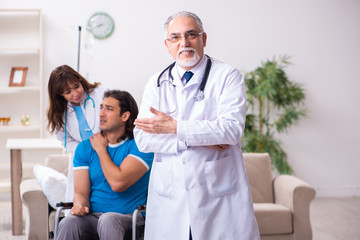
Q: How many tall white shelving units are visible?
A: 1